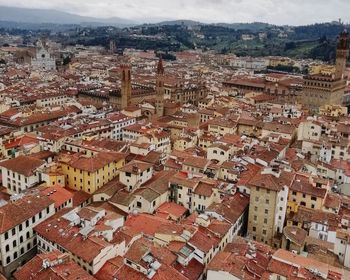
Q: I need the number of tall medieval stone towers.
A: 3